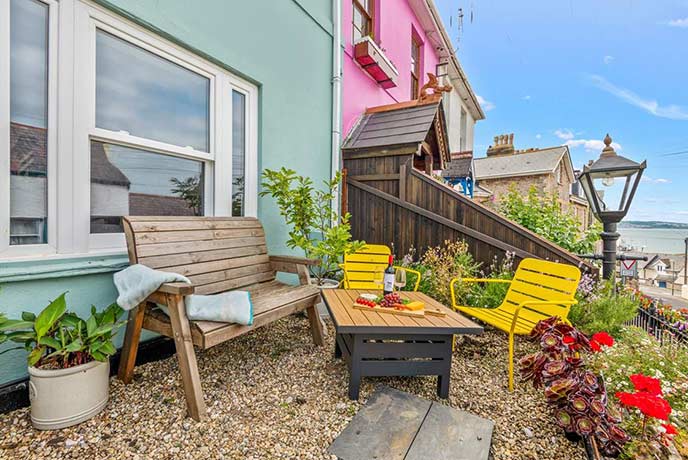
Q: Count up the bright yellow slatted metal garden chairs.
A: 2